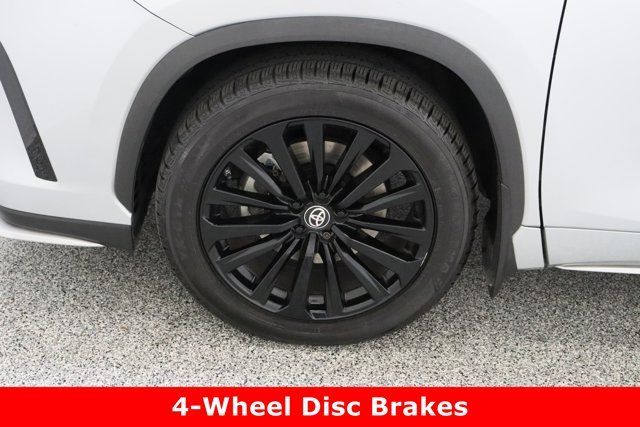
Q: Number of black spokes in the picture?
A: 15